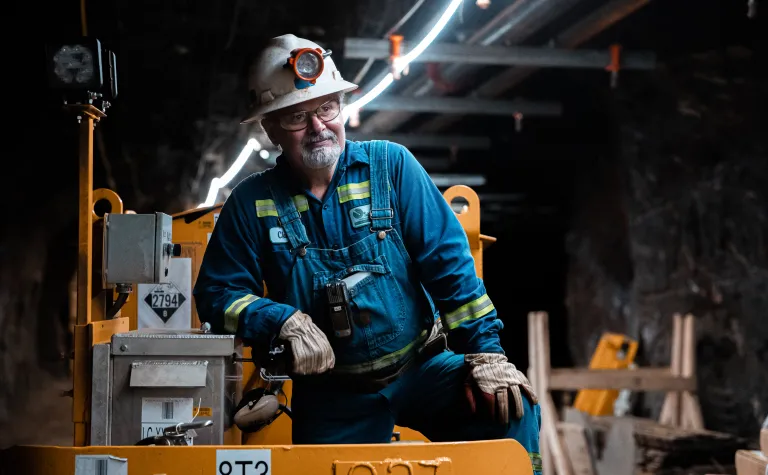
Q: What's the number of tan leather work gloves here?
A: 2